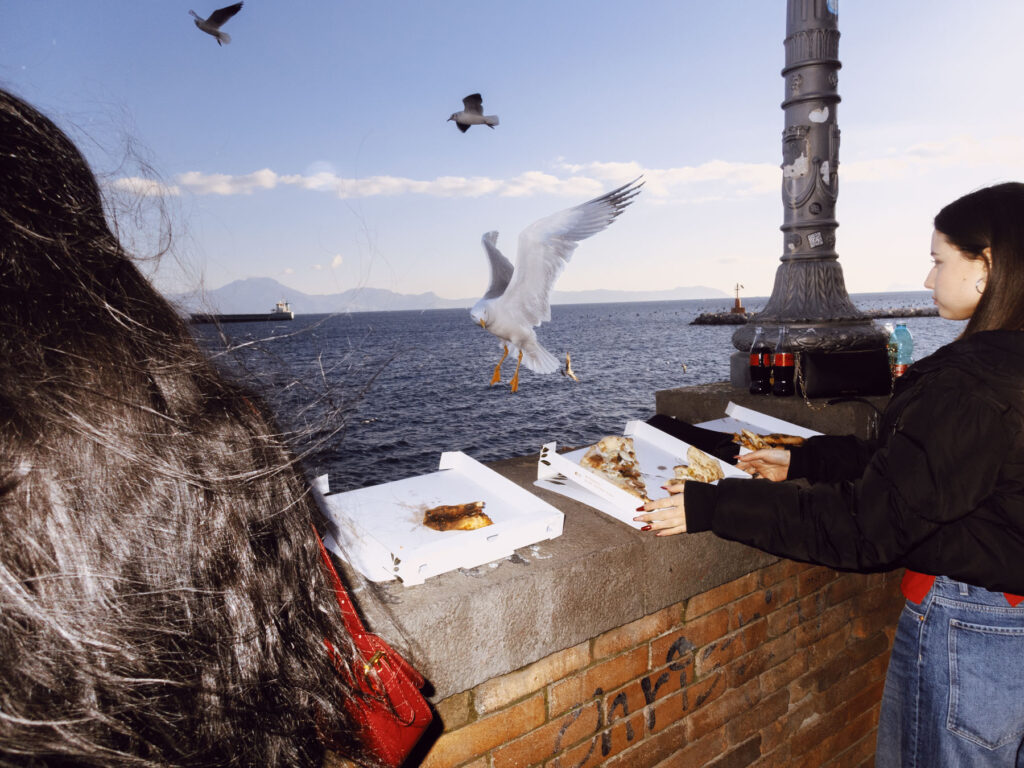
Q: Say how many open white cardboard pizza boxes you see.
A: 3